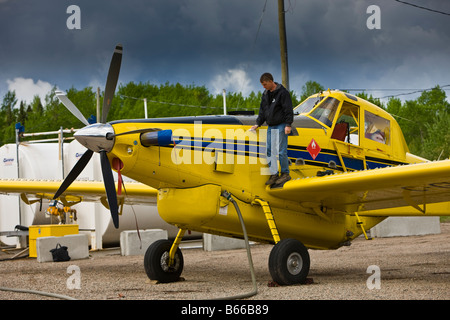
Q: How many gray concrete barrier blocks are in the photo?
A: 4